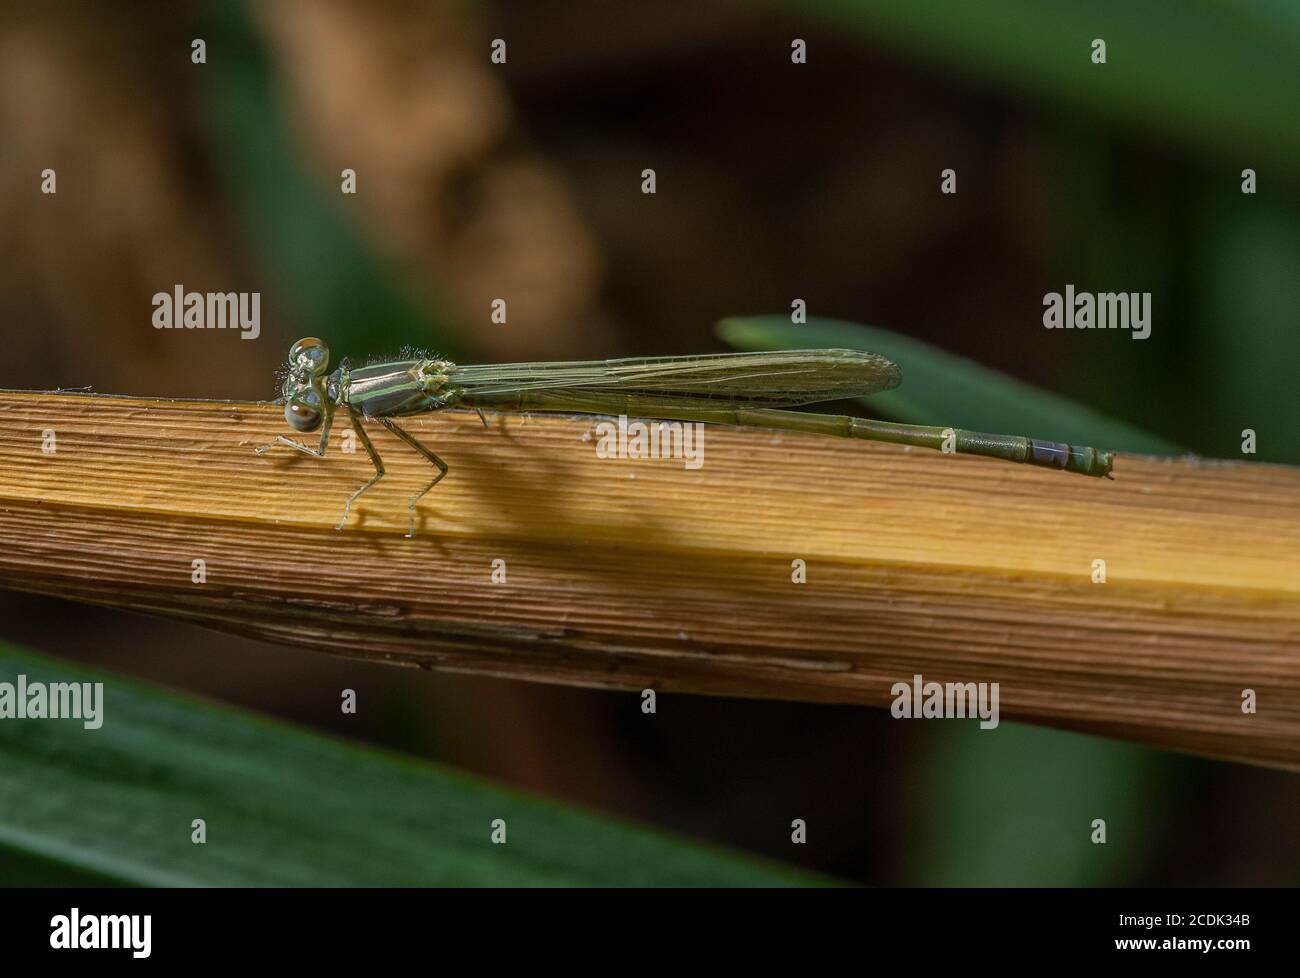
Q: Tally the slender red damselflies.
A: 0